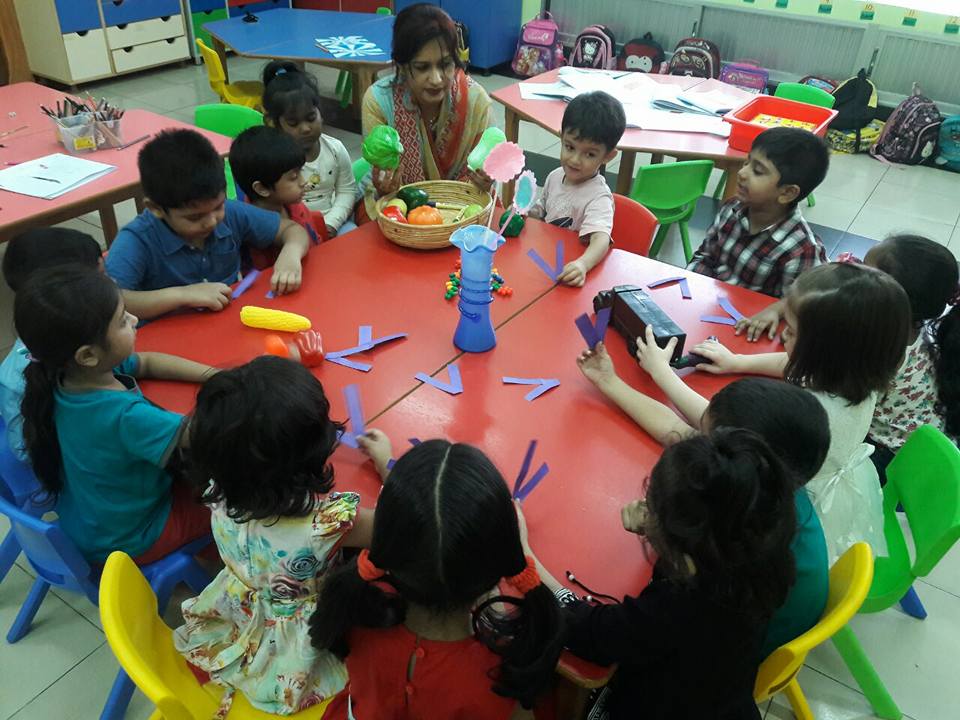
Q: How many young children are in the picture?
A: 13